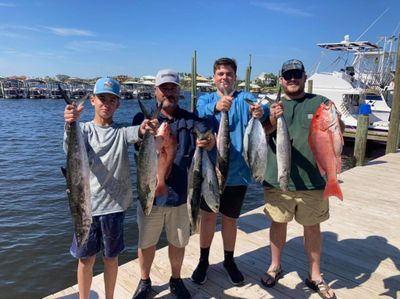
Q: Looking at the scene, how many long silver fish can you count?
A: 7